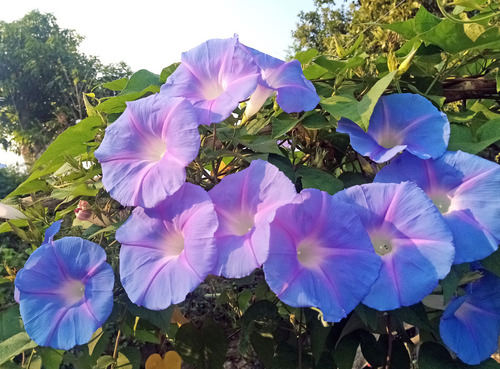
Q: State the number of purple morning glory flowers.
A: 11